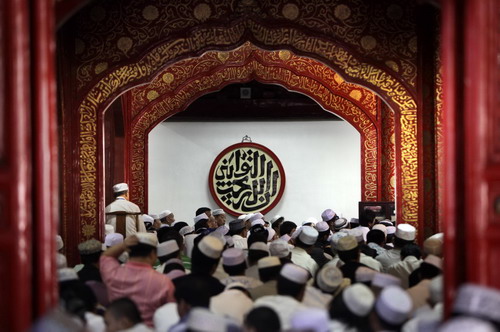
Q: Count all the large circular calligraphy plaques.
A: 1